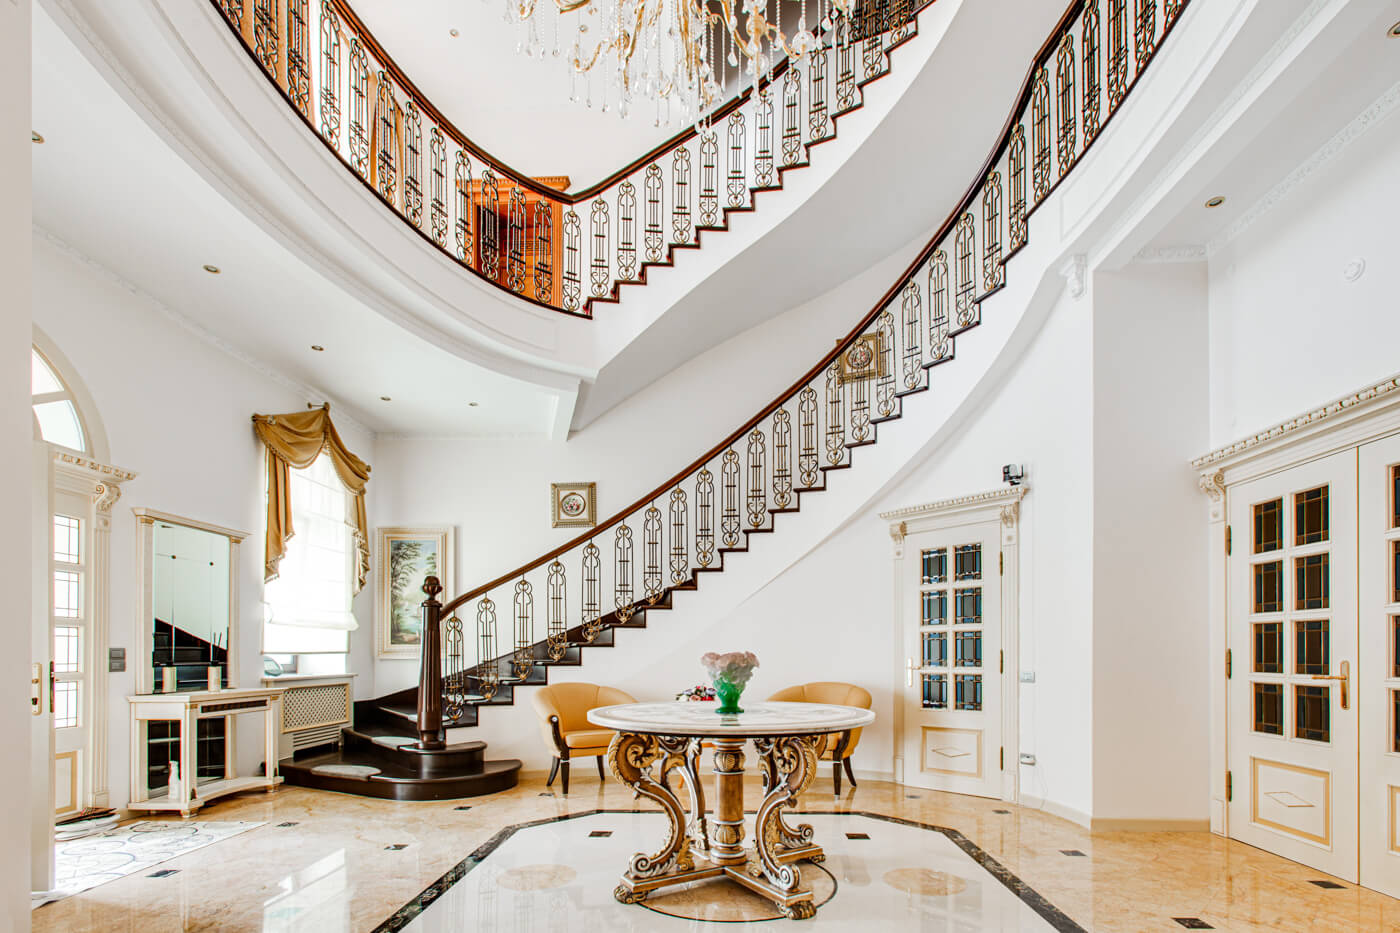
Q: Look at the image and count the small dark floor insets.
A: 12